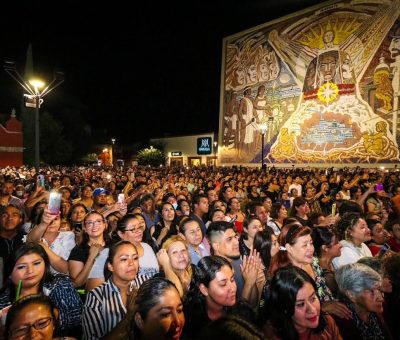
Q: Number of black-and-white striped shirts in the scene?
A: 1